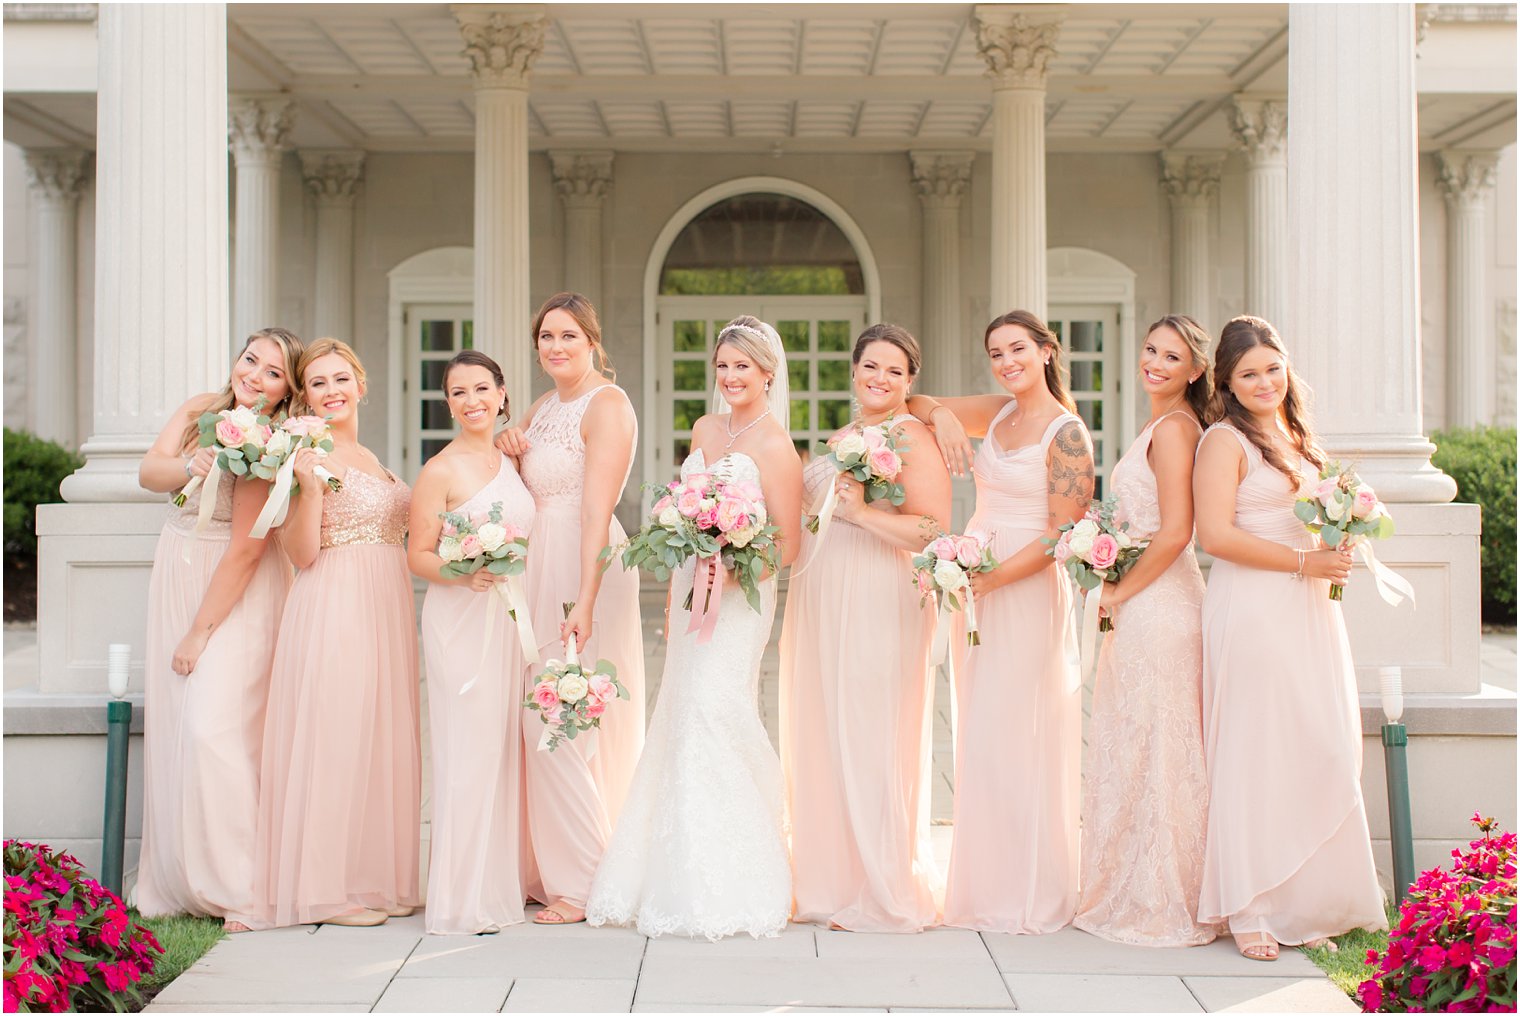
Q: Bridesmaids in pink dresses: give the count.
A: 8